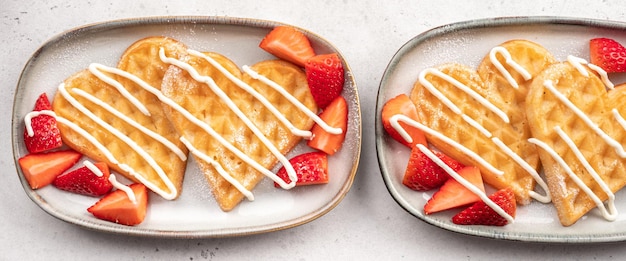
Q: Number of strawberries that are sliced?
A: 13